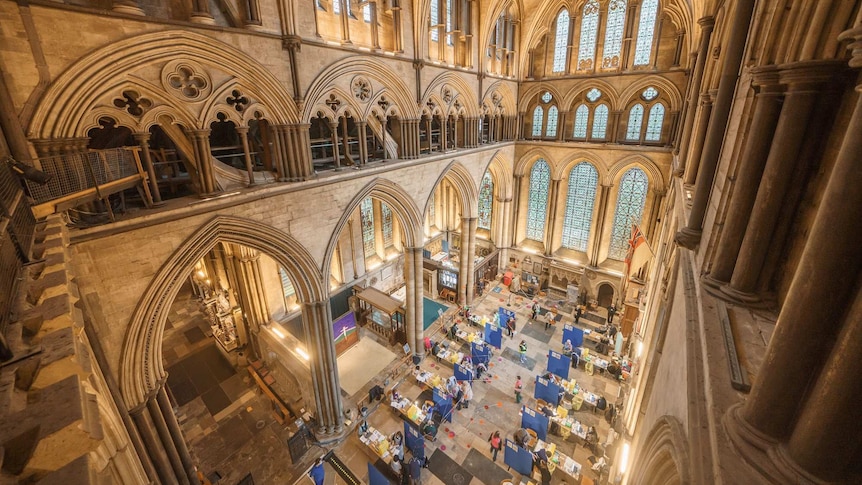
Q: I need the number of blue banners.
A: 12